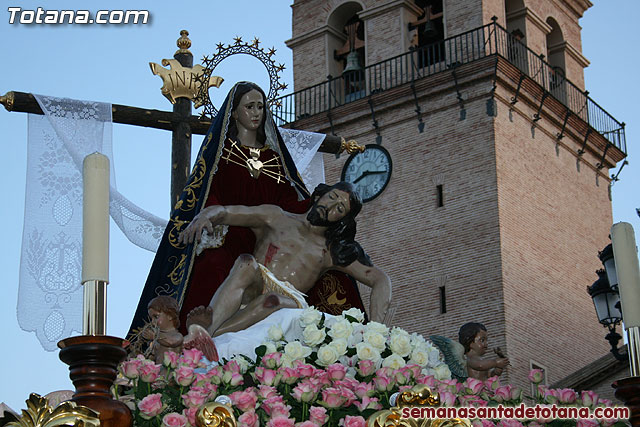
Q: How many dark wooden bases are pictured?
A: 2